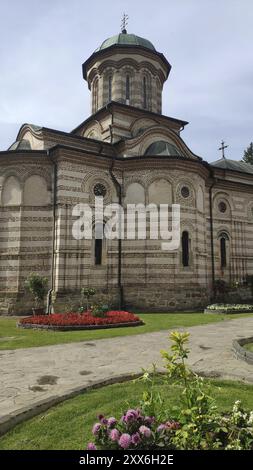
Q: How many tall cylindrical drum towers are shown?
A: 1